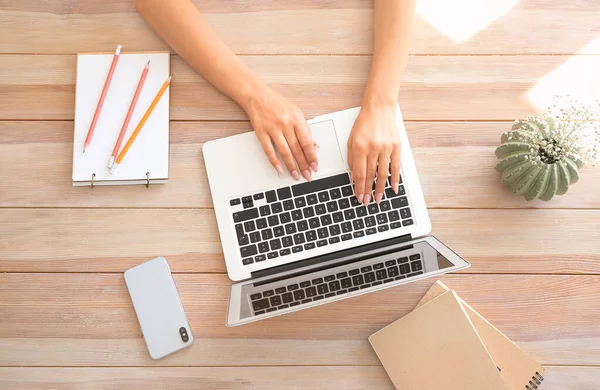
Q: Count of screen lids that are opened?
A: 1